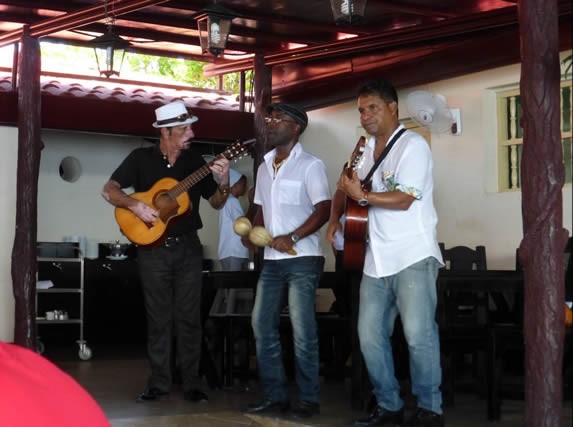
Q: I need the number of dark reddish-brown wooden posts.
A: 3